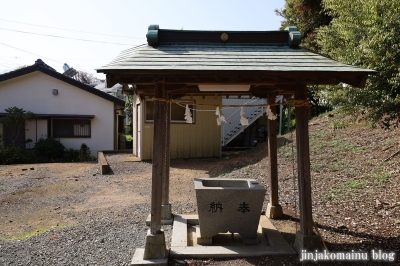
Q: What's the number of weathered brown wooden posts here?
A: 4